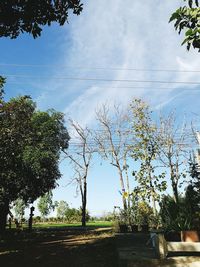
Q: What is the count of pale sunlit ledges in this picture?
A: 1